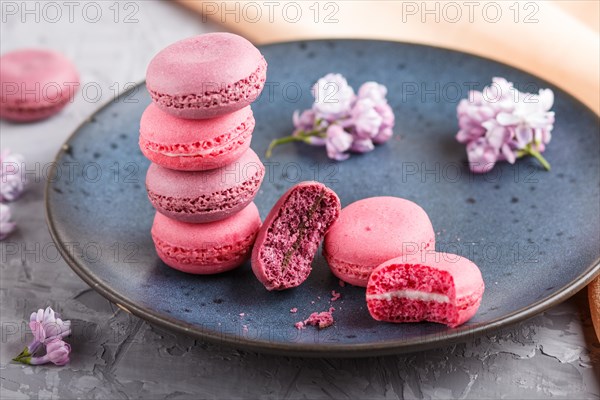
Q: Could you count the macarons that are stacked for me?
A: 4